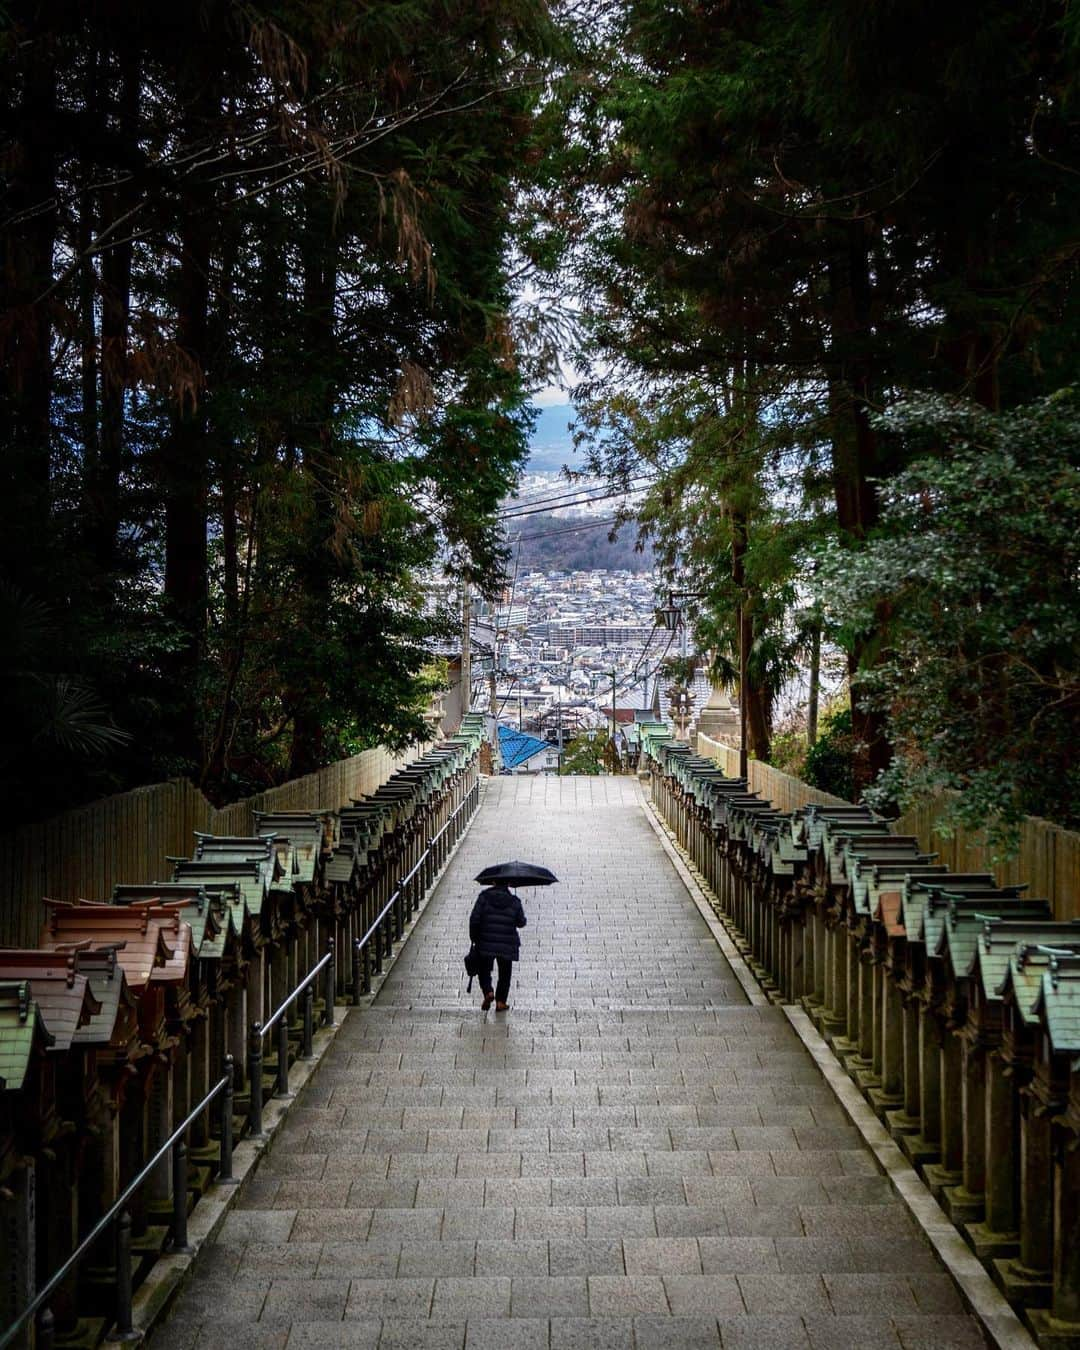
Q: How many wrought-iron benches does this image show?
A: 0